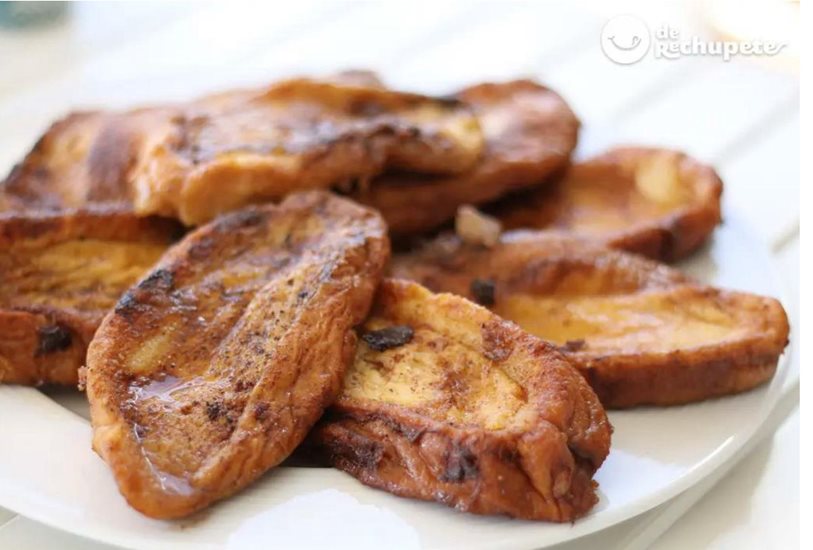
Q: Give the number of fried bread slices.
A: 8